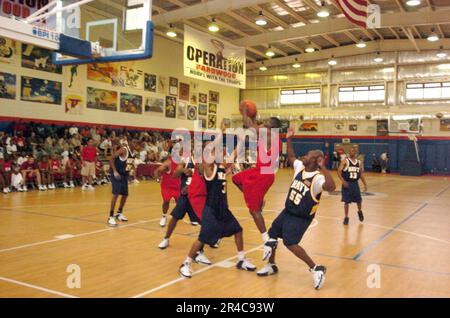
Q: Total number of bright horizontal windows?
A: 3